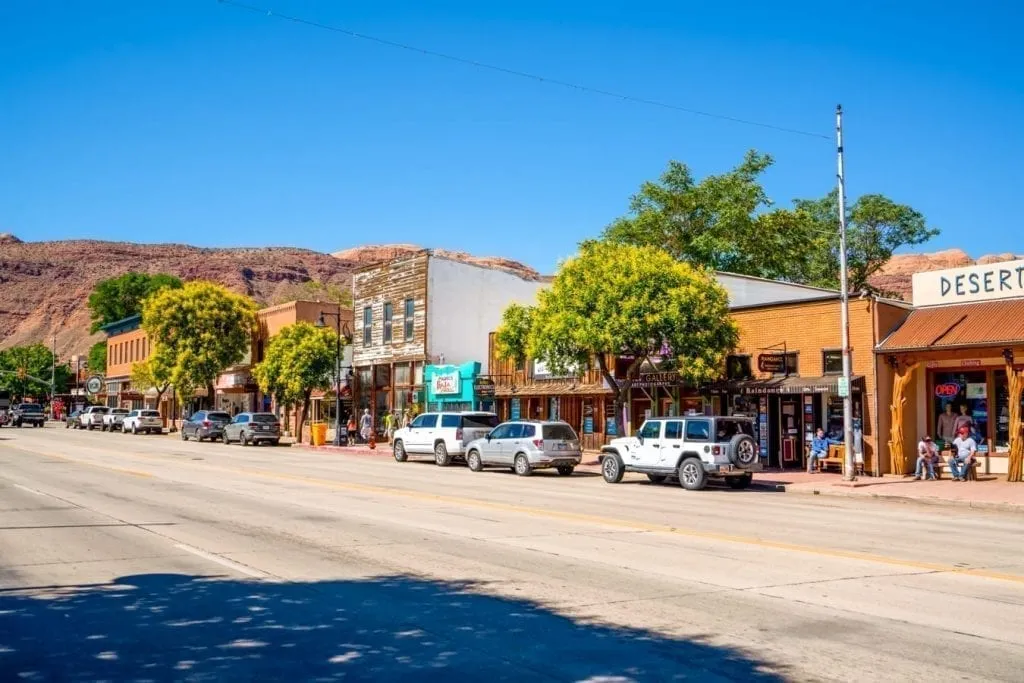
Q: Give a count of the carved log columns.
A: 2